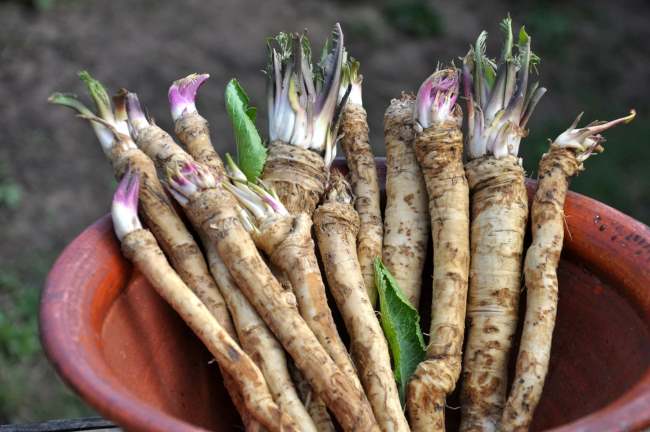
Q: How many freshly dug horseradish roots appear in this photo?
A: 13